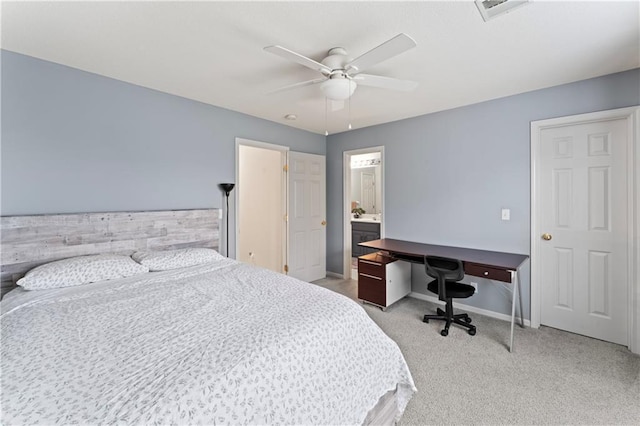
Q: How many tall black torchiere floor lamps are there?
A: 1